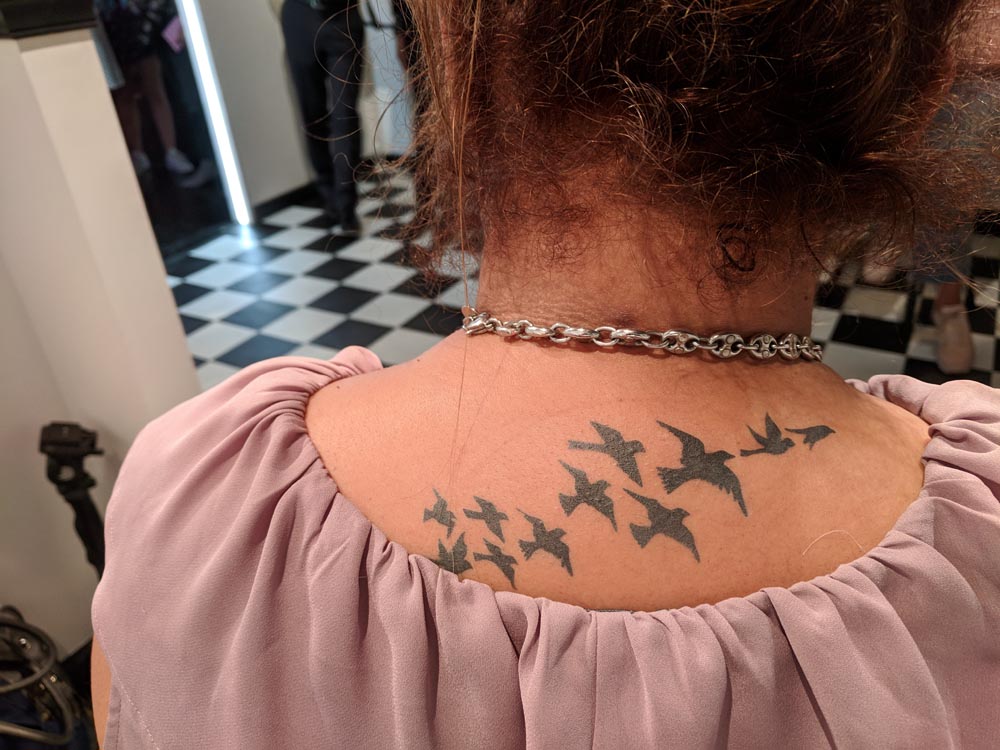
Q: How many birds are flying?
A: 11